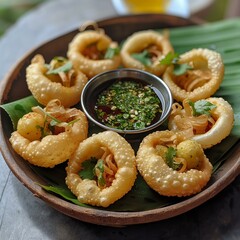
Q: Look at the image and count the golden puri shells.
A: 8